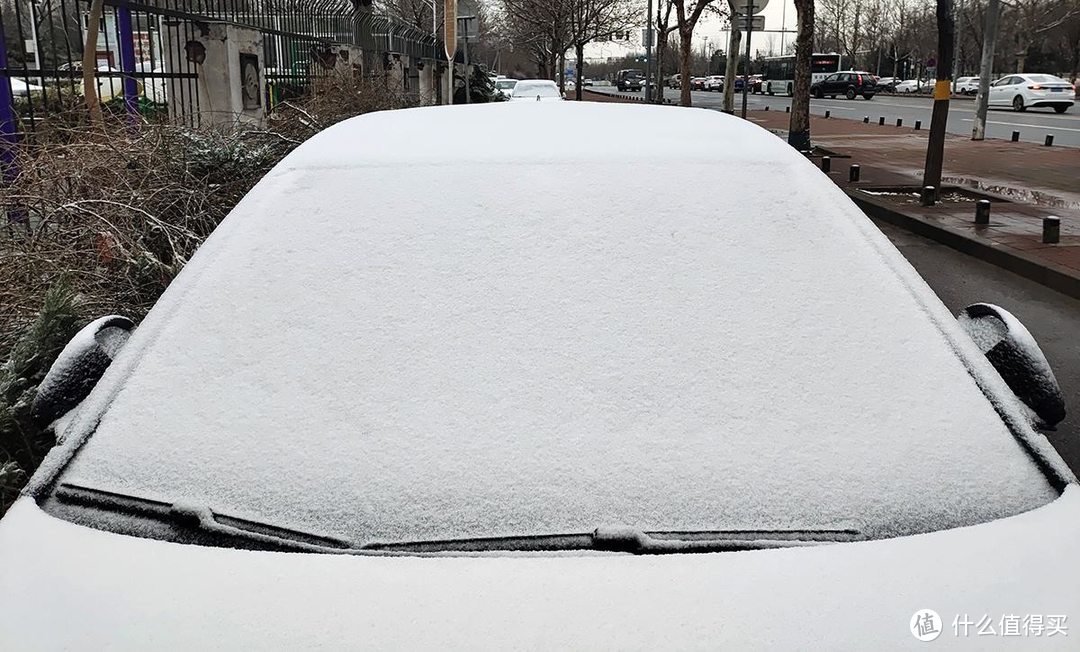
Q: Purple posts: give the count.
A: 2